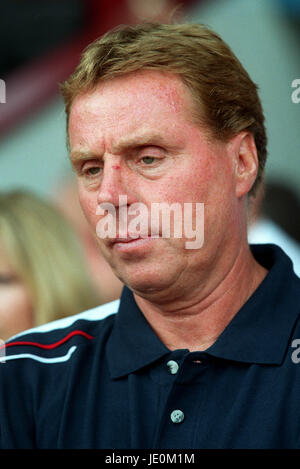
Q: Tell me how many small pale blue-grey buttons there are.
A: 2